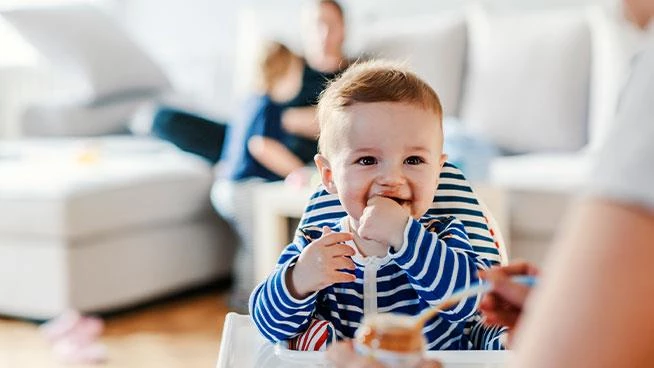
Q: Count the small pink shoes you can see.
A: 2